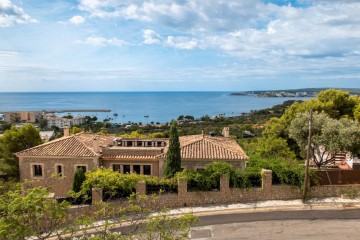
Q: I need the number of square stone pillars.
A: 5